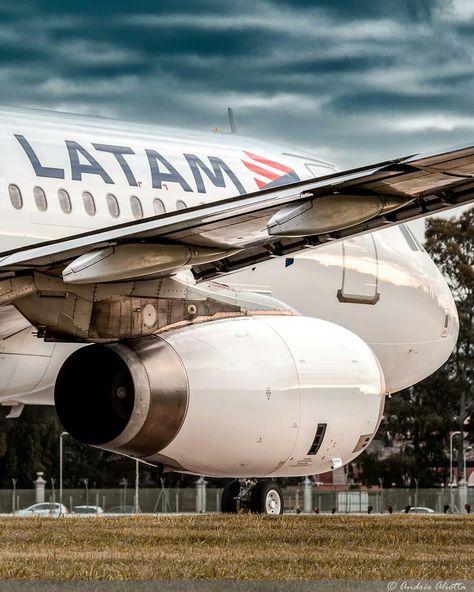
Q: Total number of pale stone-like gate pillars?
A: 4